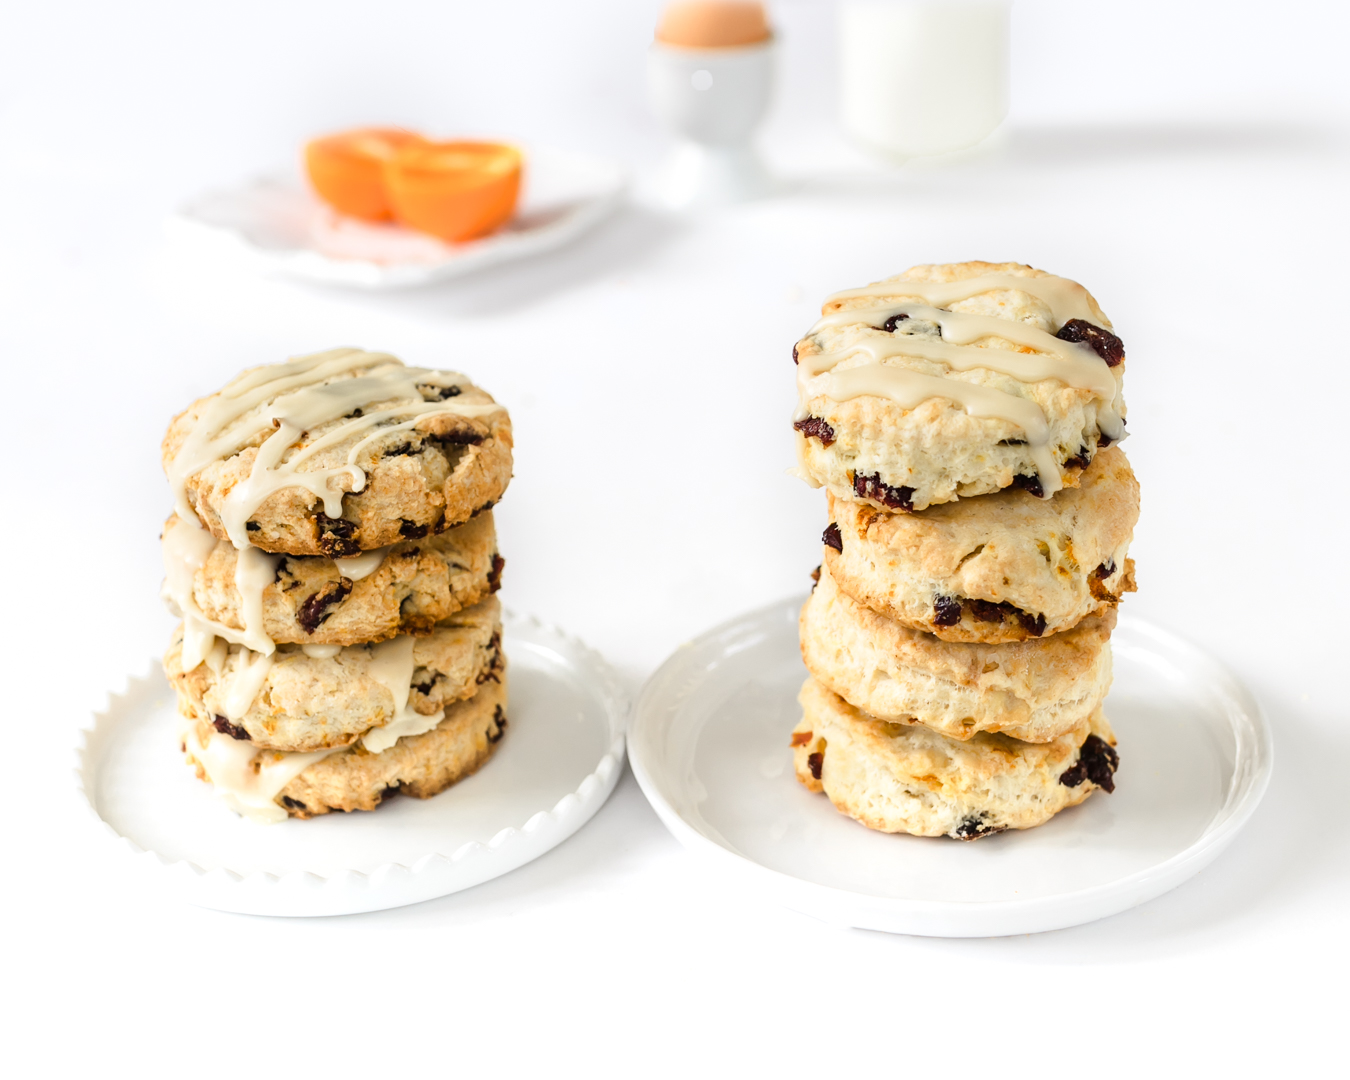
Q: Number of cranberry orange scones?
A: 8